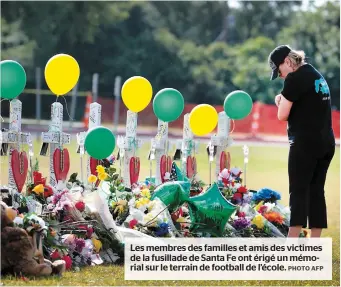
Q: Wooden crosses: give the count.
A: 7